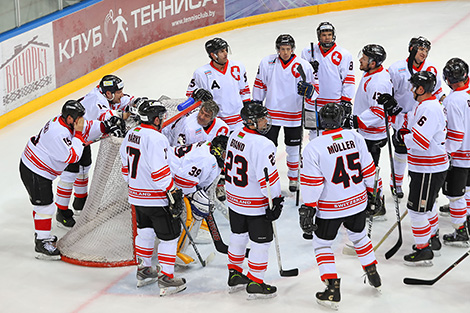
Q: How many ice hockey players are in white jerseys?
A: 14